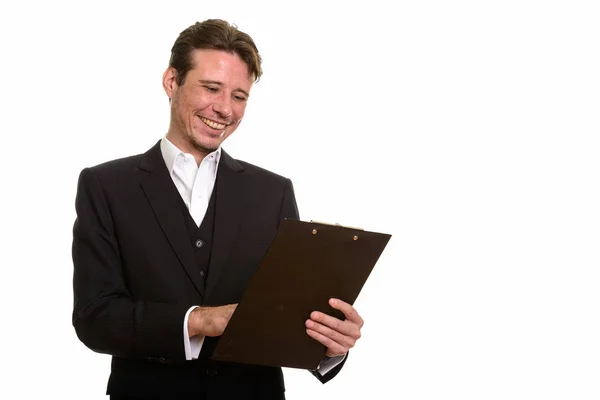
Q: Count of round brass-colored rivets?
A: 2